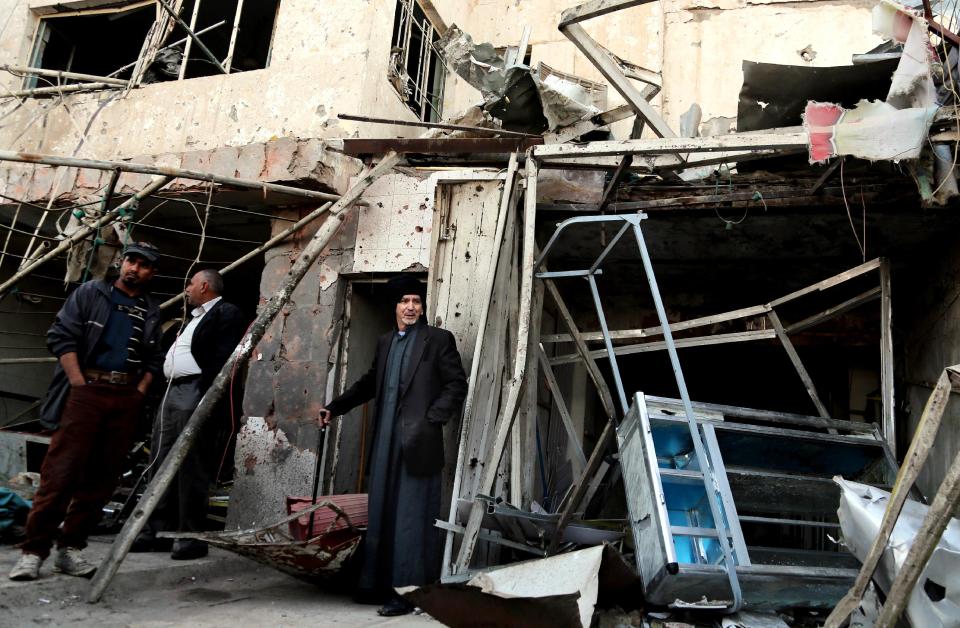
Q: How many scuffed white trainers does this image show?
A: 2